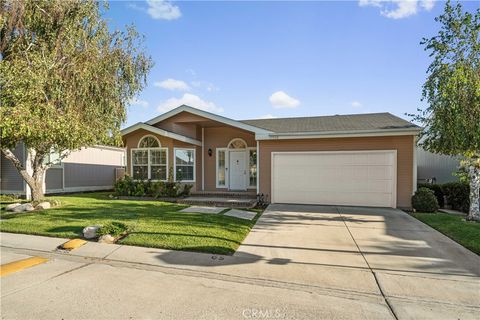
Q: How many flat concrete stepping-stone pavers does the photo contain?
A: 2